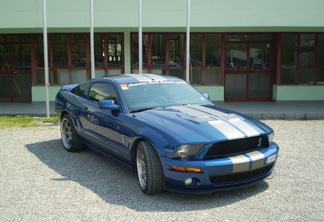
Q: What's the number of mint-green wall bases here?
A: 3